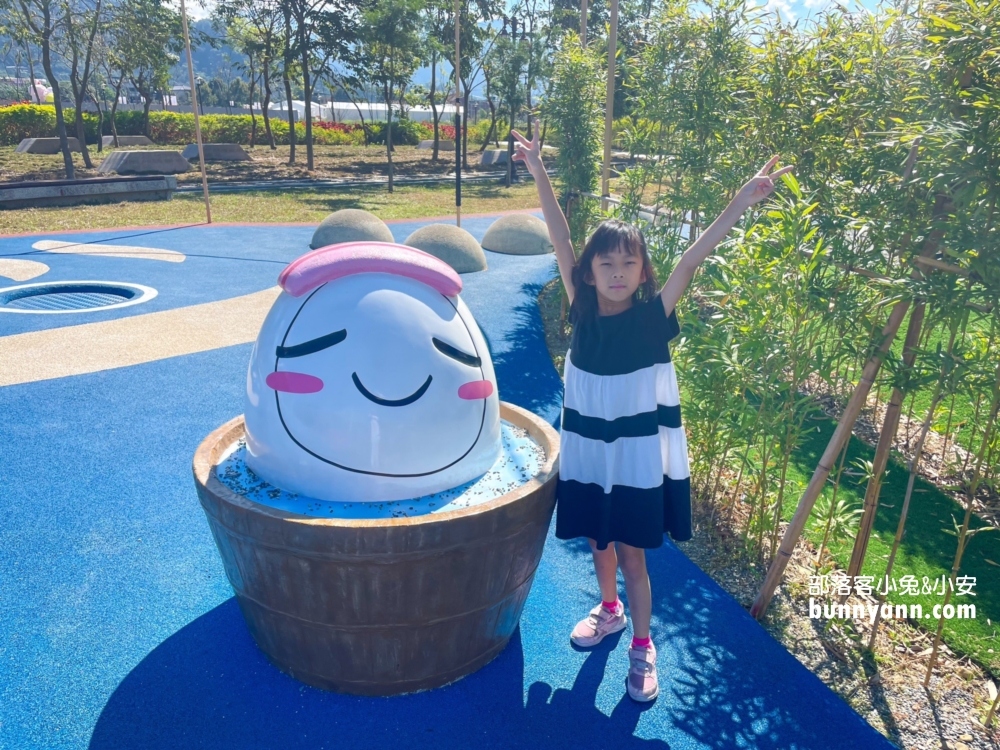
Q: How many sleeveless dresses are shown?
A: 1